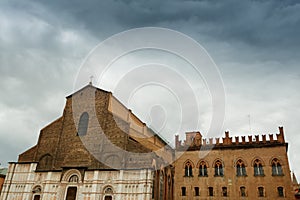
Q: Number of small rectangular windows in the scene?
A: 7